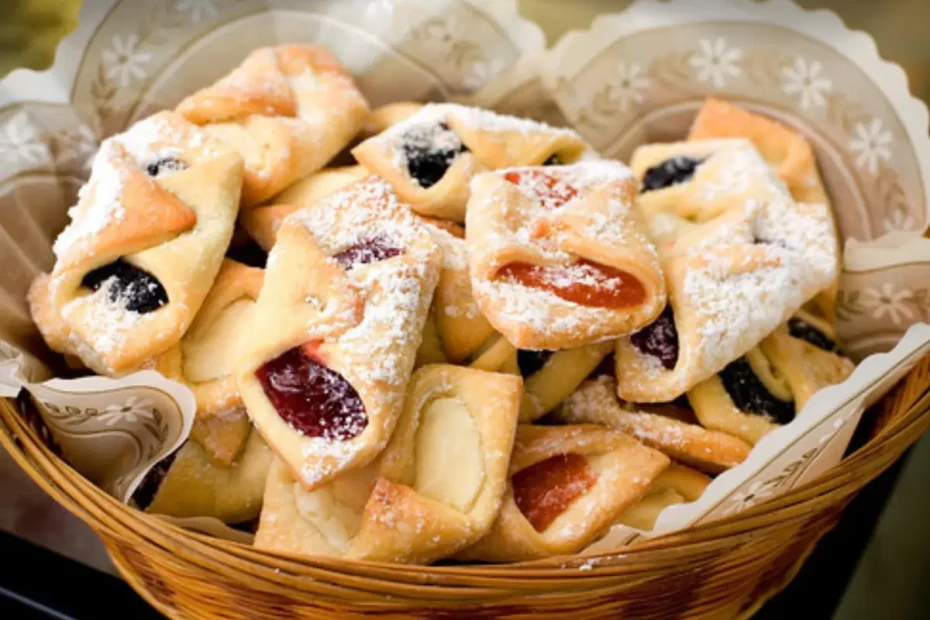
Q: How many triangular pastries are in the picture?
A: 0